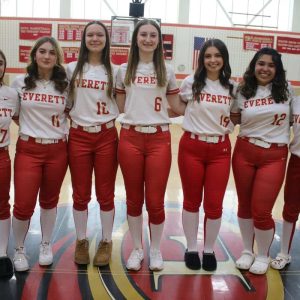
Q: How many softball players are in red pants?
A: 7